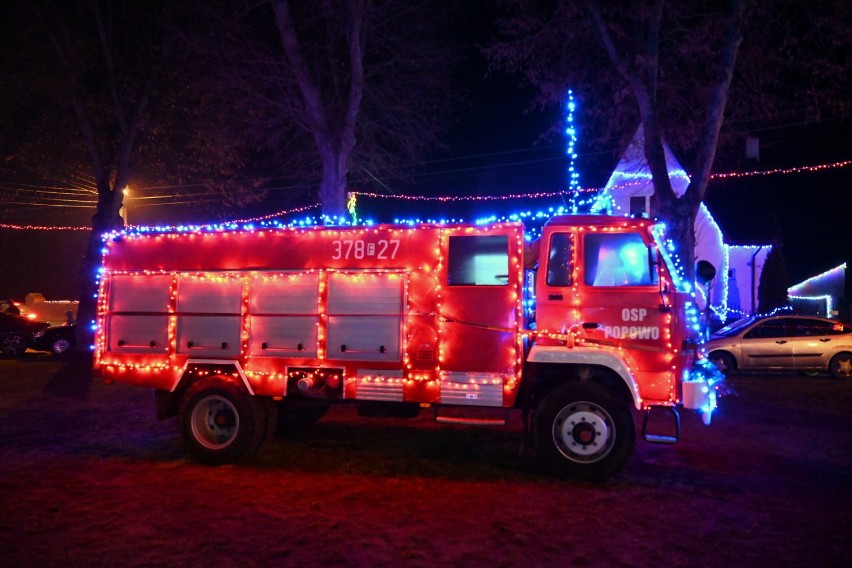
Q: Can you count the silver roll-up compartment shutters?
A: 4